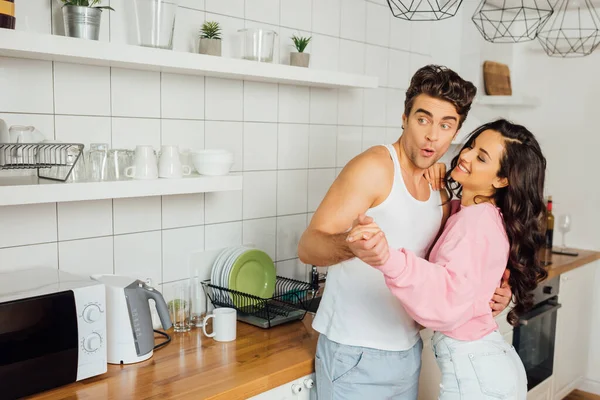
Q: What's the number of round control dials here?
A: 2